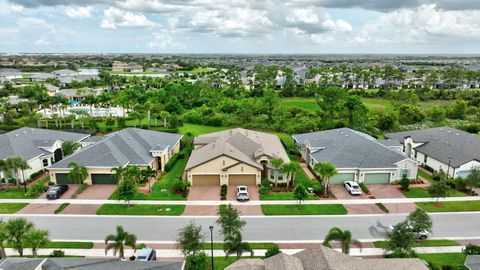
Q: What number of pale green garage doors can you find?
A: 2